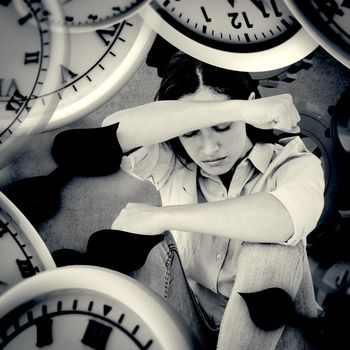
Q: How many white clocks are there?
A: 7